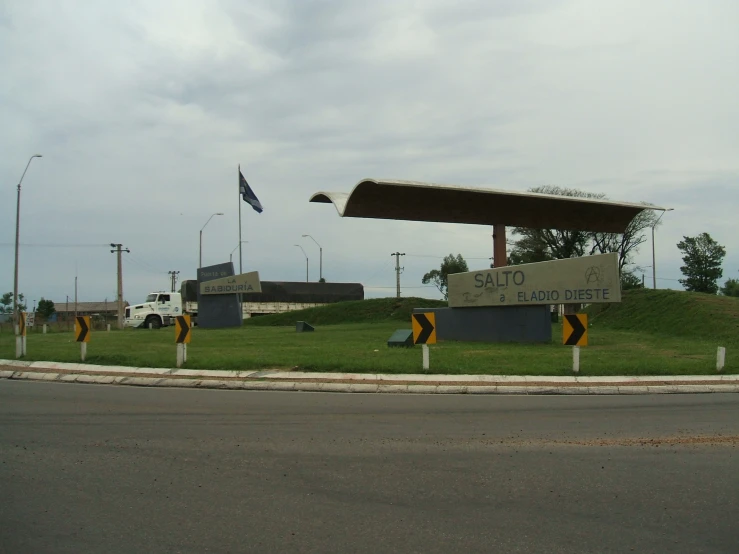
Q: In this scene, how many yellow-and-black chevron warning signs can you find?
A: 5